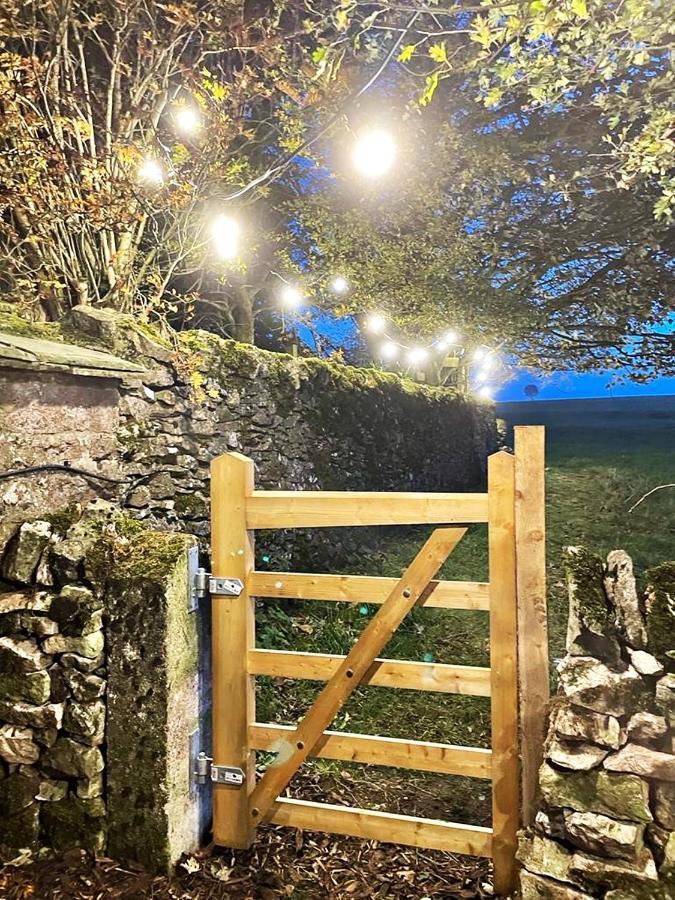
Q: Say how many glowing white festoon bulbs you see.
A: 15